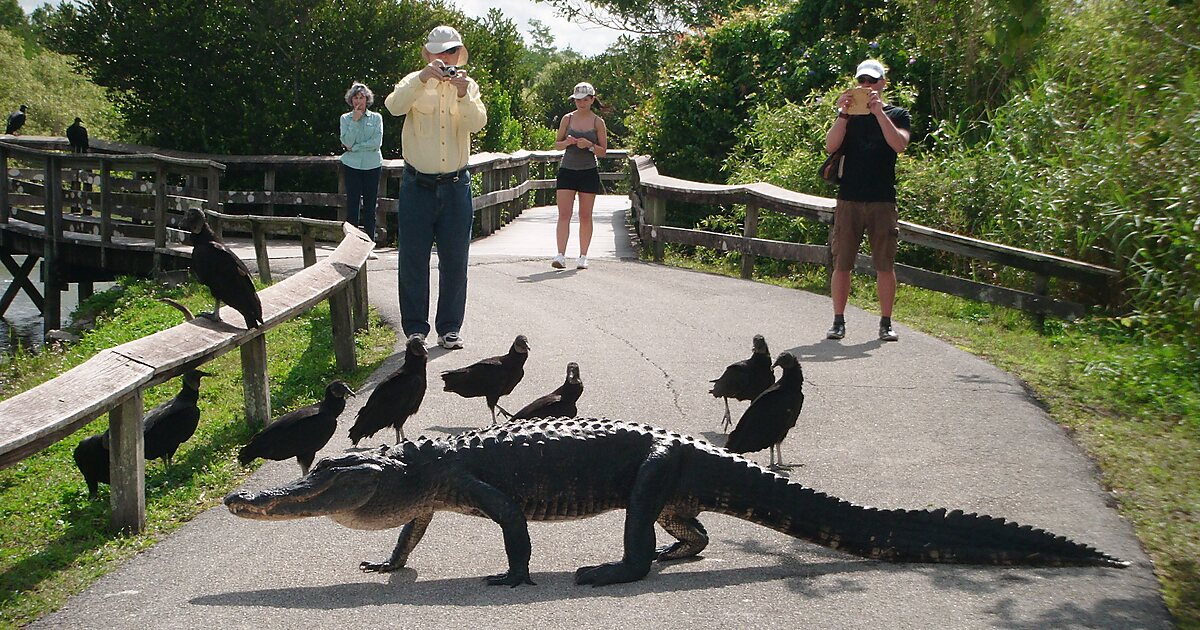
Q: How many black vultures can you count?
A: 11